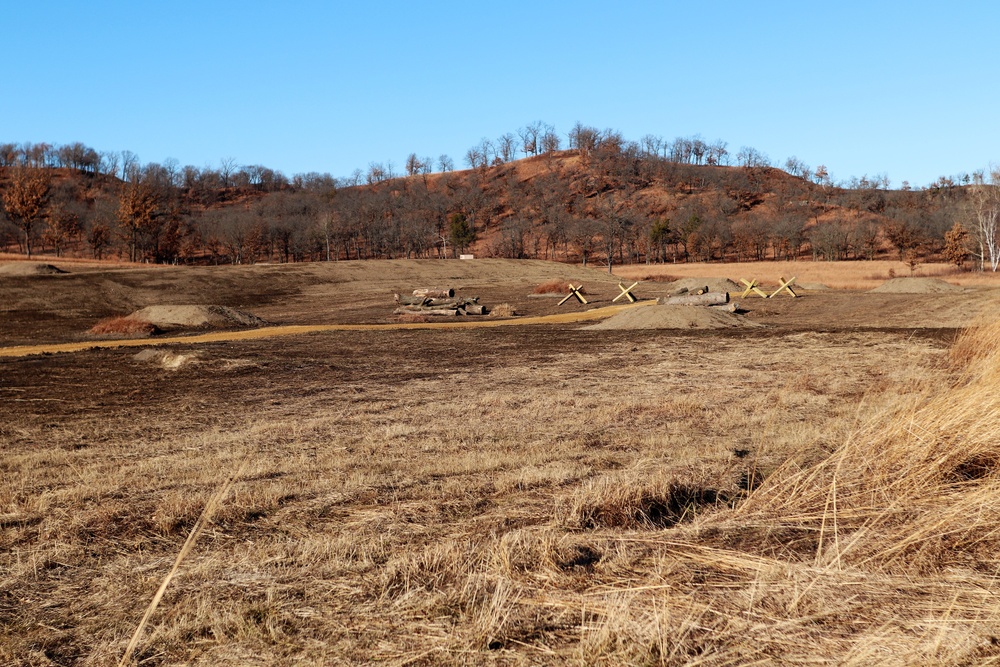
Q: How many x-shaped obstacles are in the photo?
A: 4